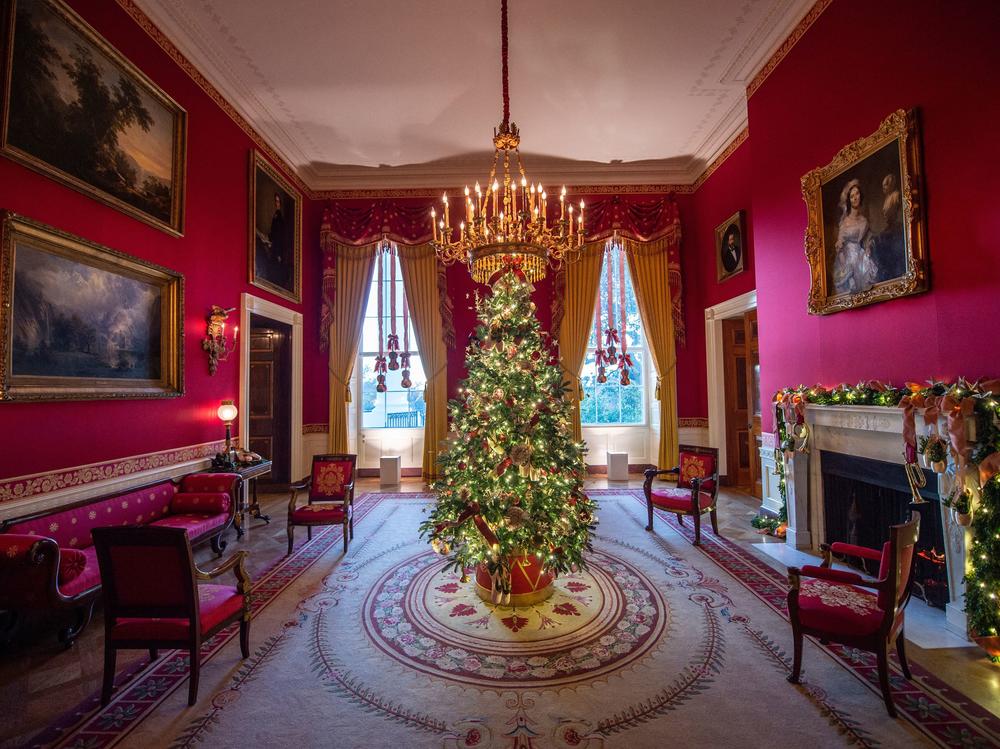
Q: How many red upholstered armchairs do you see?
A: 4